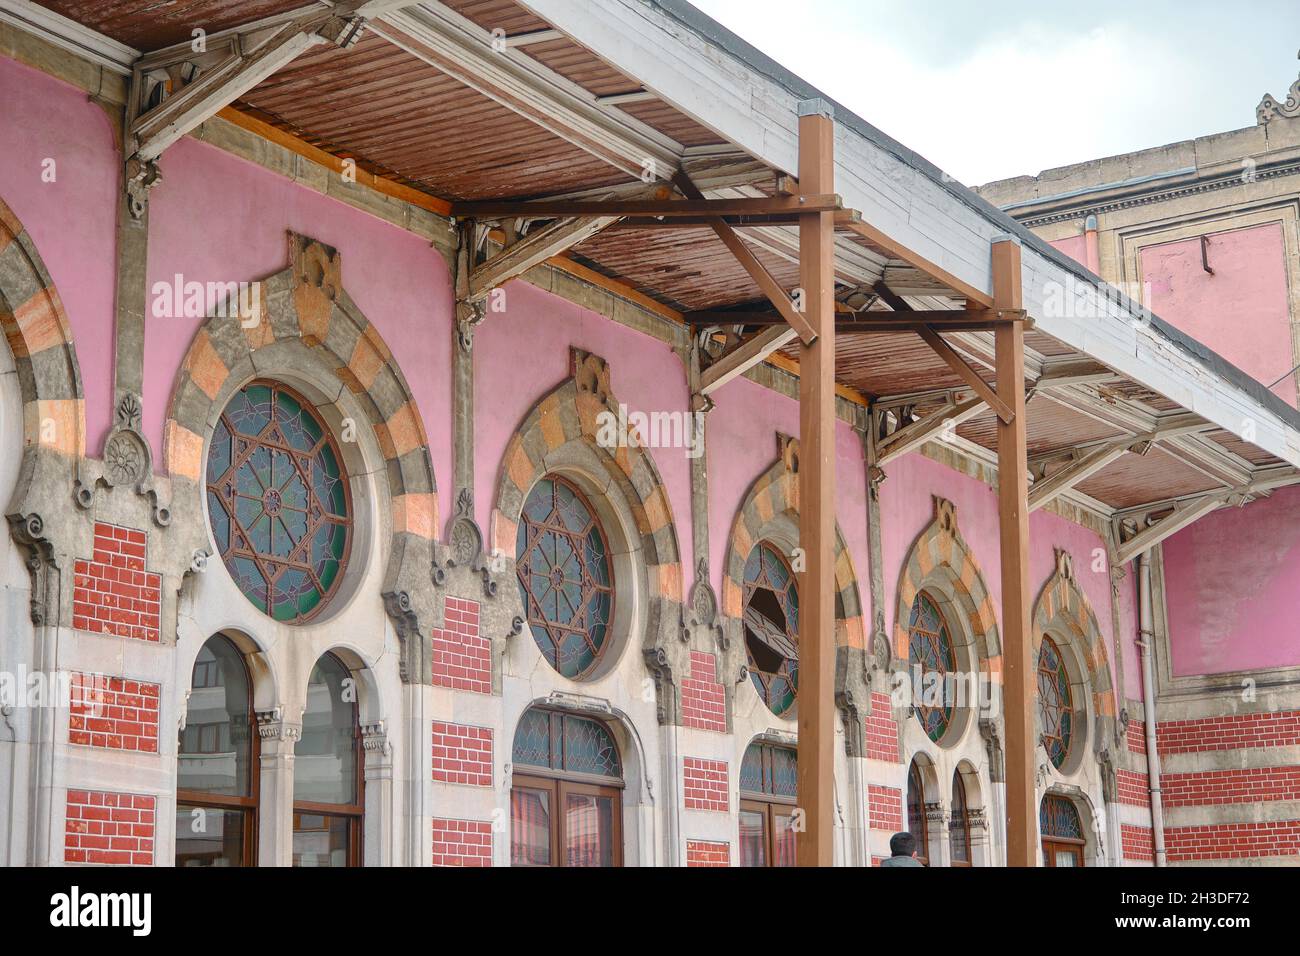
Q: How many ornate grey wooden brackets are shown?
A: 6